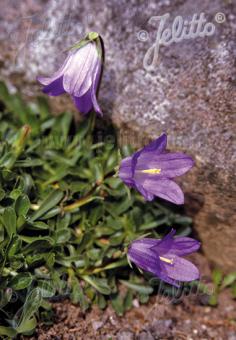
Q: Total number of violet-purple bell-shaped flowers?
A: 3